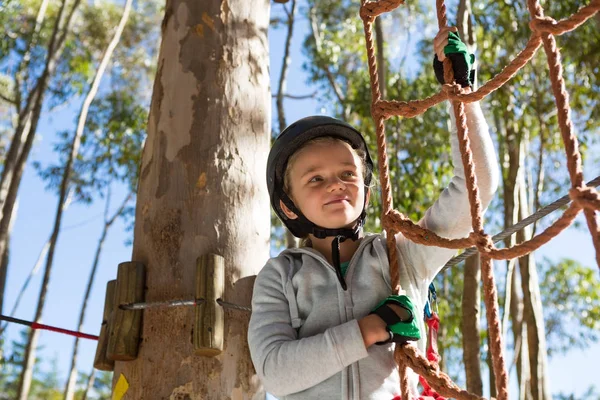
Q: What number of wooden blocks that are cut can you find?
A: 3